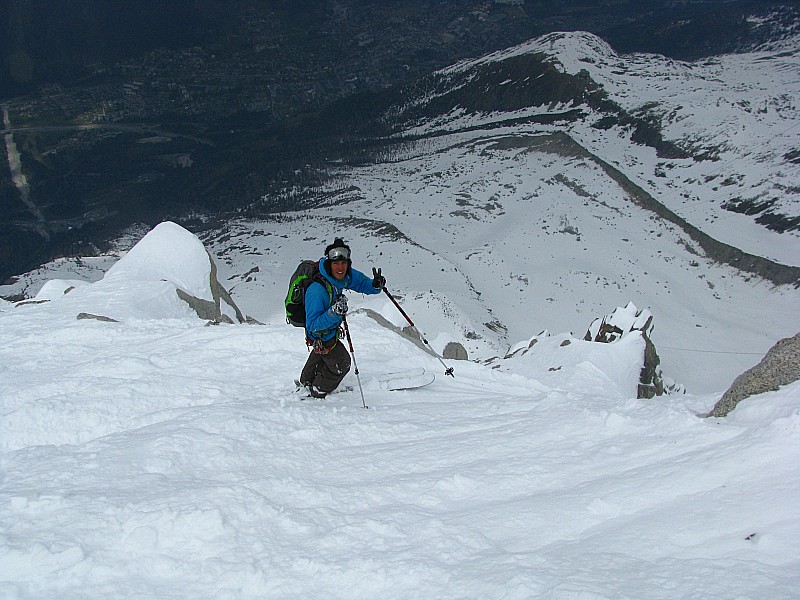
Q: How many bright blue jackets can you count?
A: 1